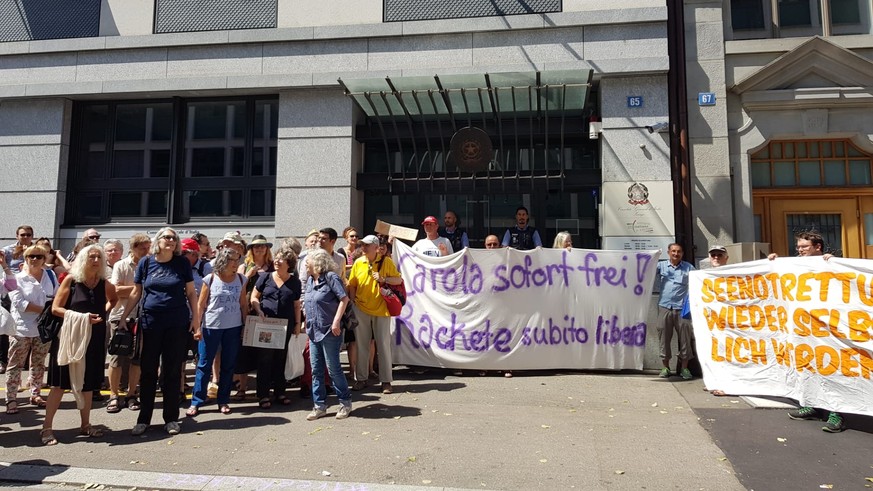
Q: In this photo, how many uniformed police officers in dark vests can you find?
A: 2